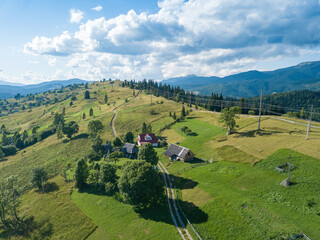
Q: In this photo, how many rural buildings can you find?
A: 4